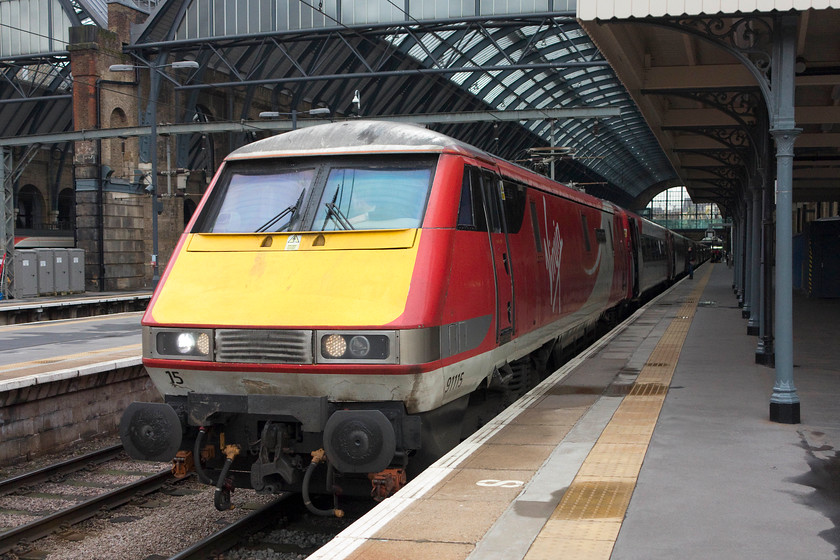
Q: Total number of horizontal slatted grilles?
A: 1